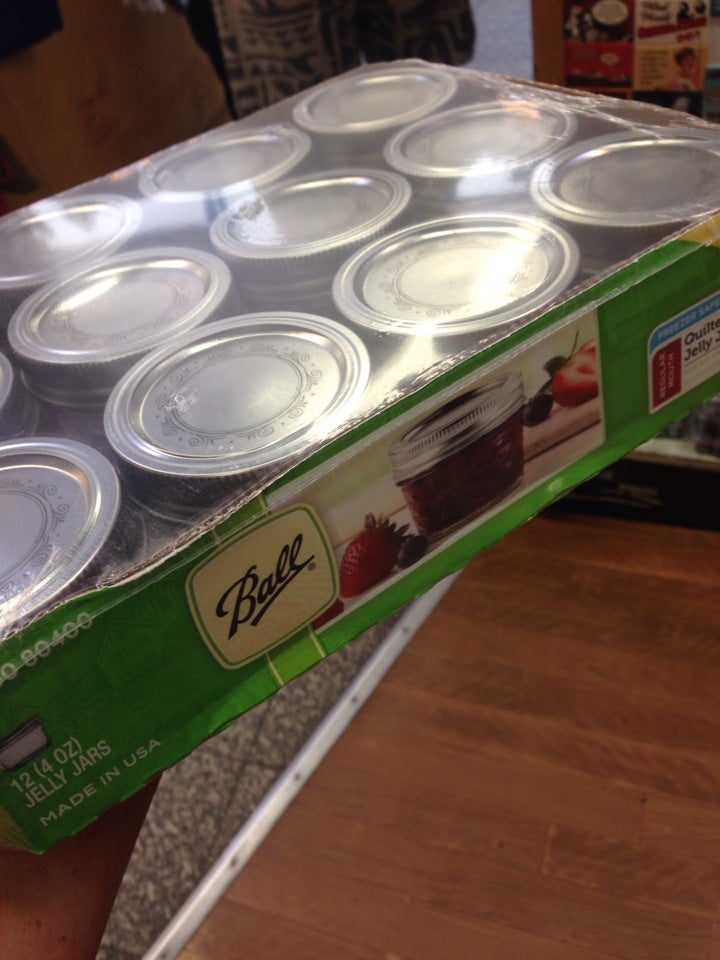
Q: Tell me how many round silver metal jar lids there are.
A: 11